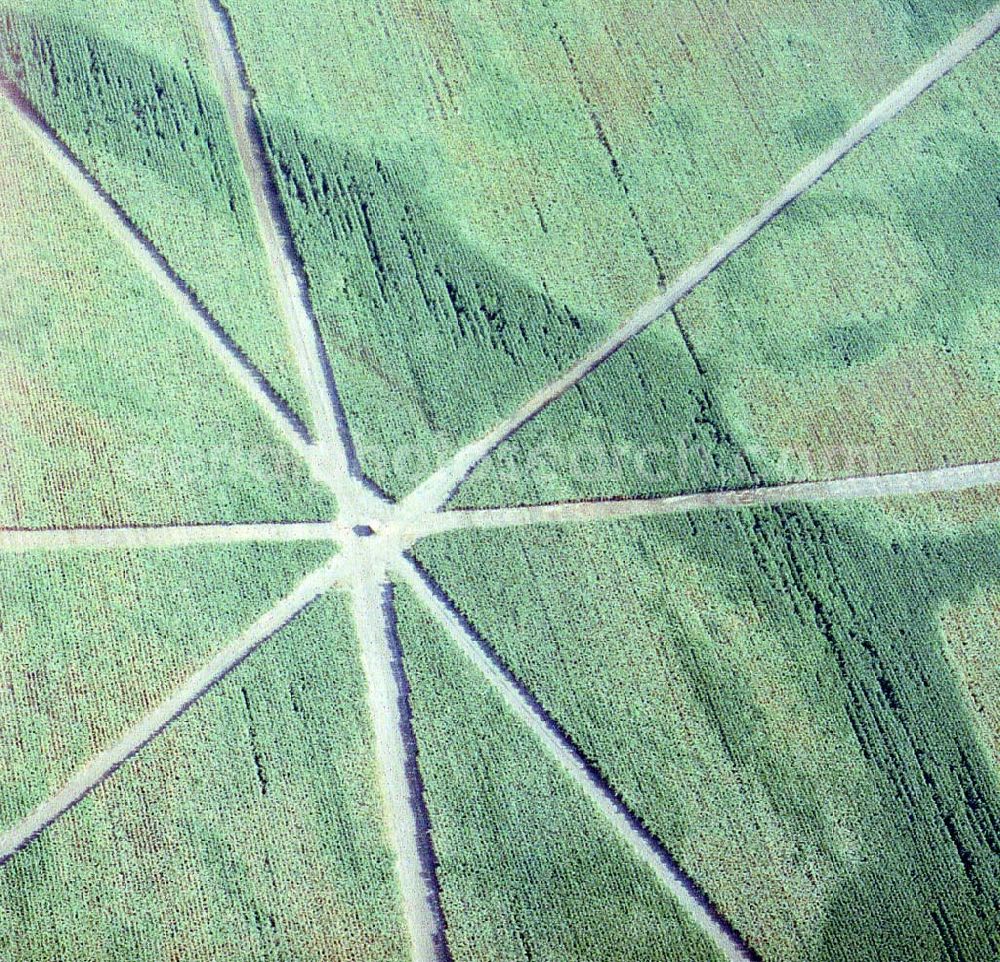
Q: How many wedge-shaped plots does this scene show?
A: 8